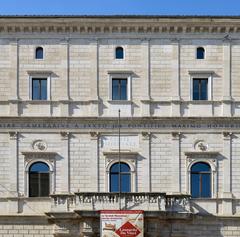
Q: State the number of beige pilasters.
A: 12